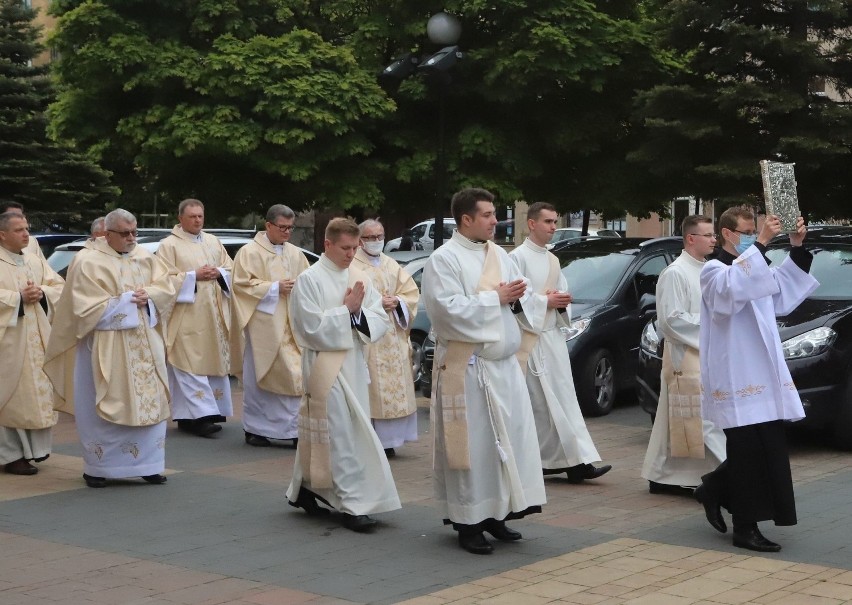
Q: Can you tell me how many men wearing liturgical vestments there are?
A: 12